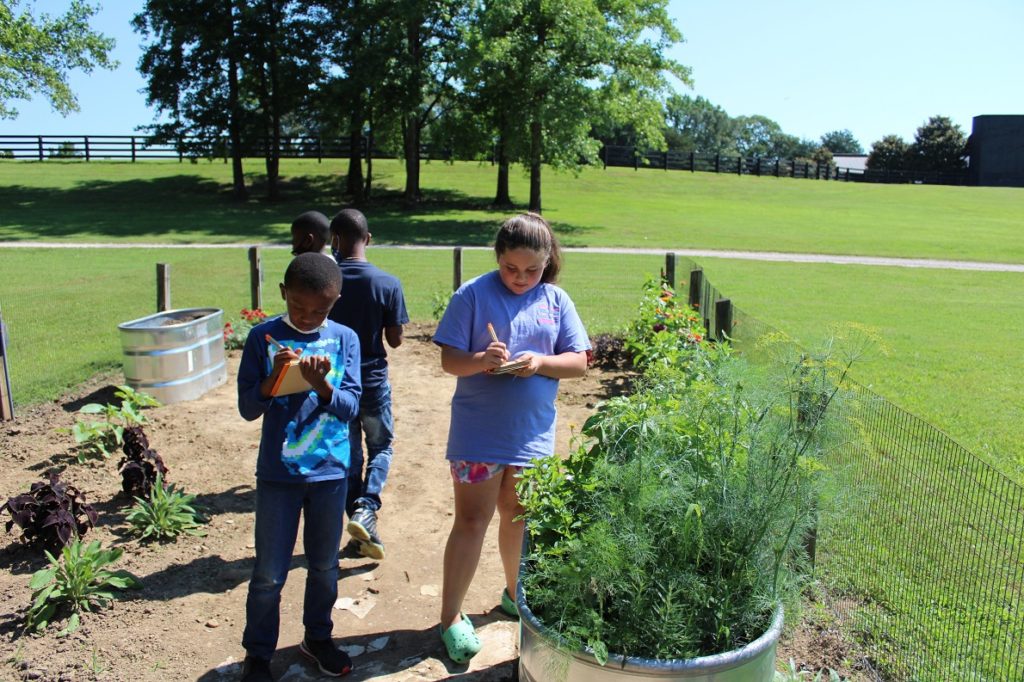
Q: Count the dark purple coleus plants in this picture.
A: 2